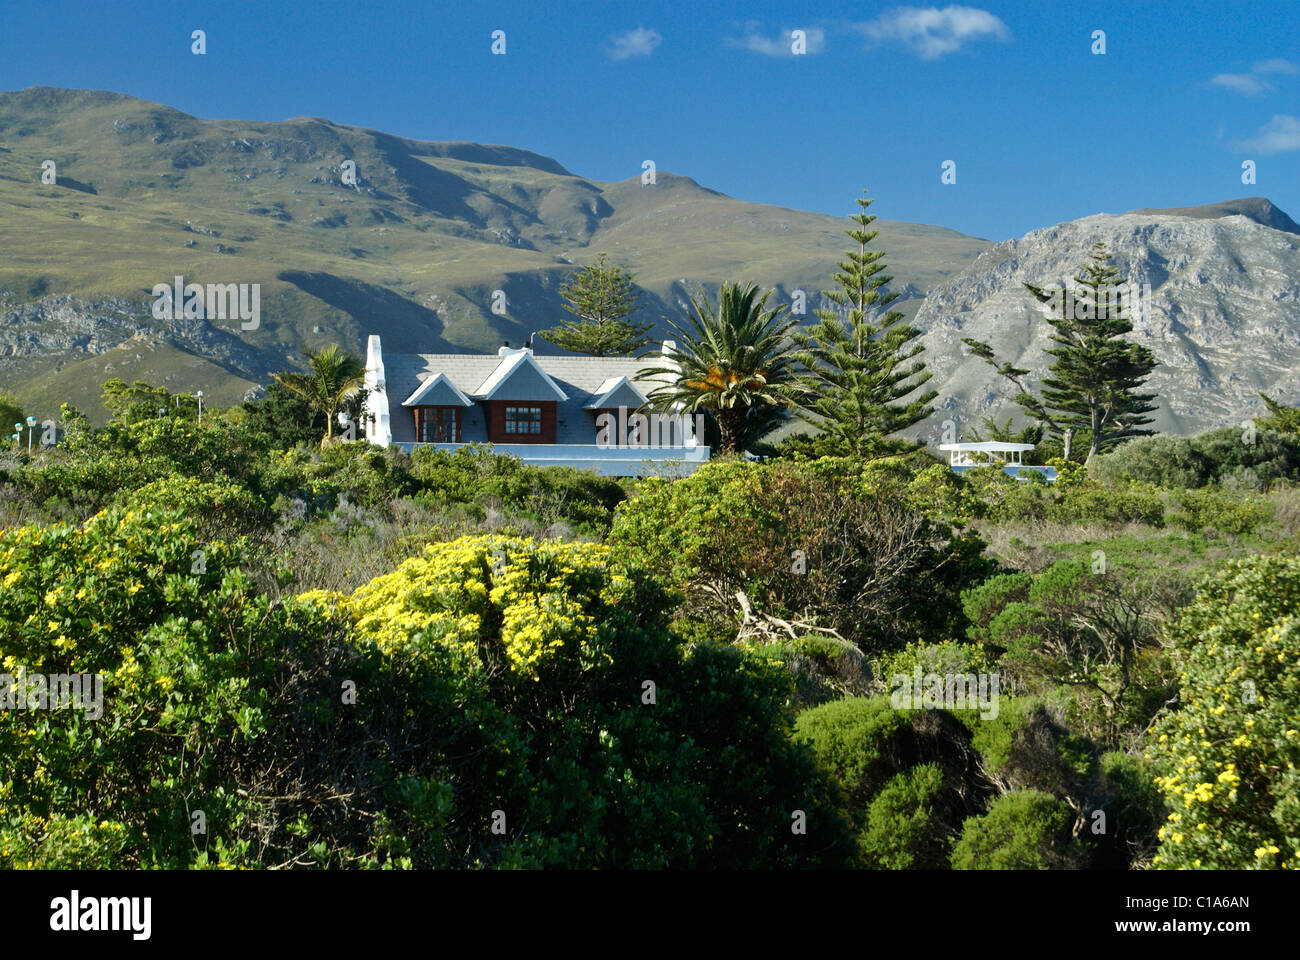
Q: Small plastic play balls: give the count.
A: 0